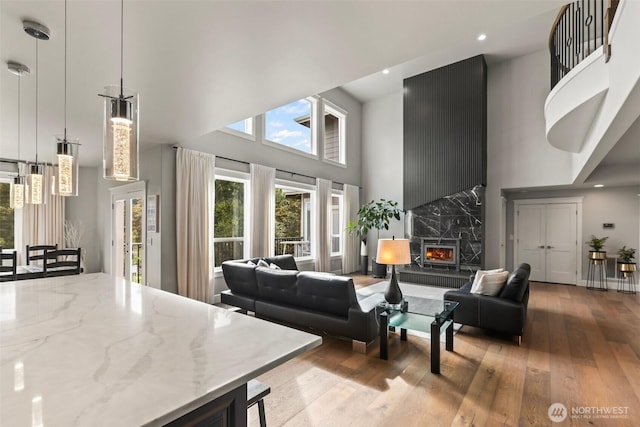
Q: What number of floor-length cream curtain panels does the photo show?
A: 5